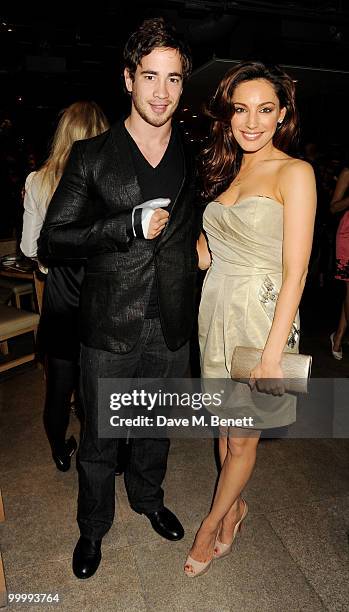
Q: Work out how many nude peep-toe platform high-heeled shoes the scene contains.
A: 2